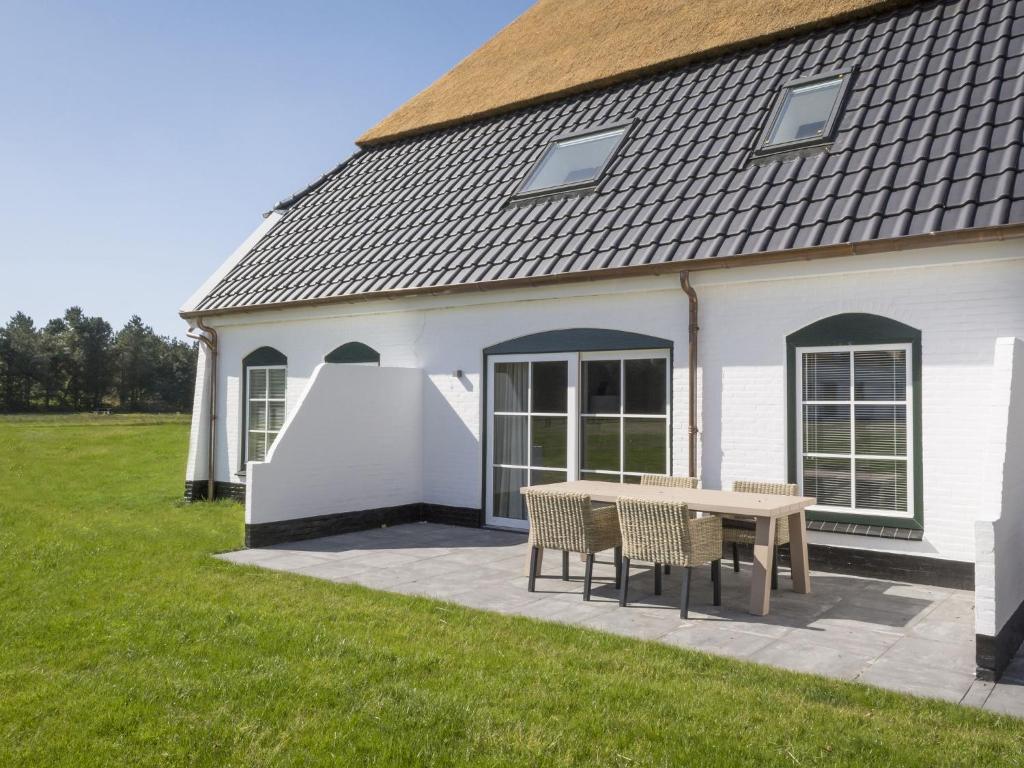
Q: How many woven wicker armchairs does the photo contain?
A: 4